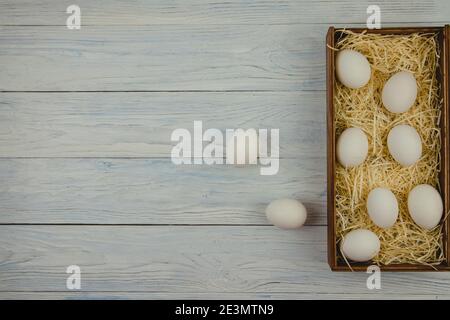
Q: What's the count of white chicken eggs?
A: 9